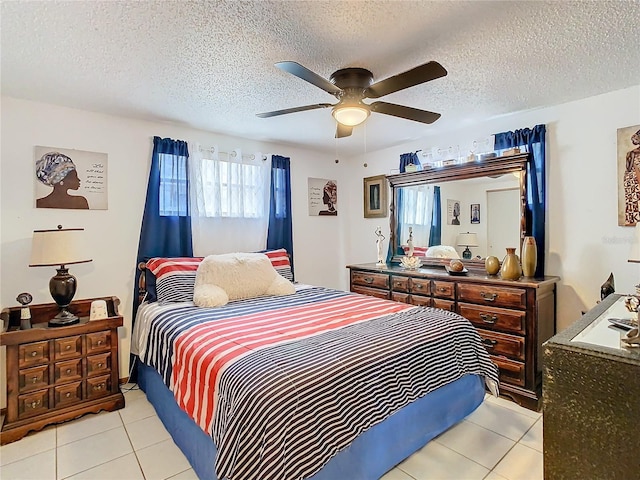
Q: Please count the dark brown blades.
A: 5